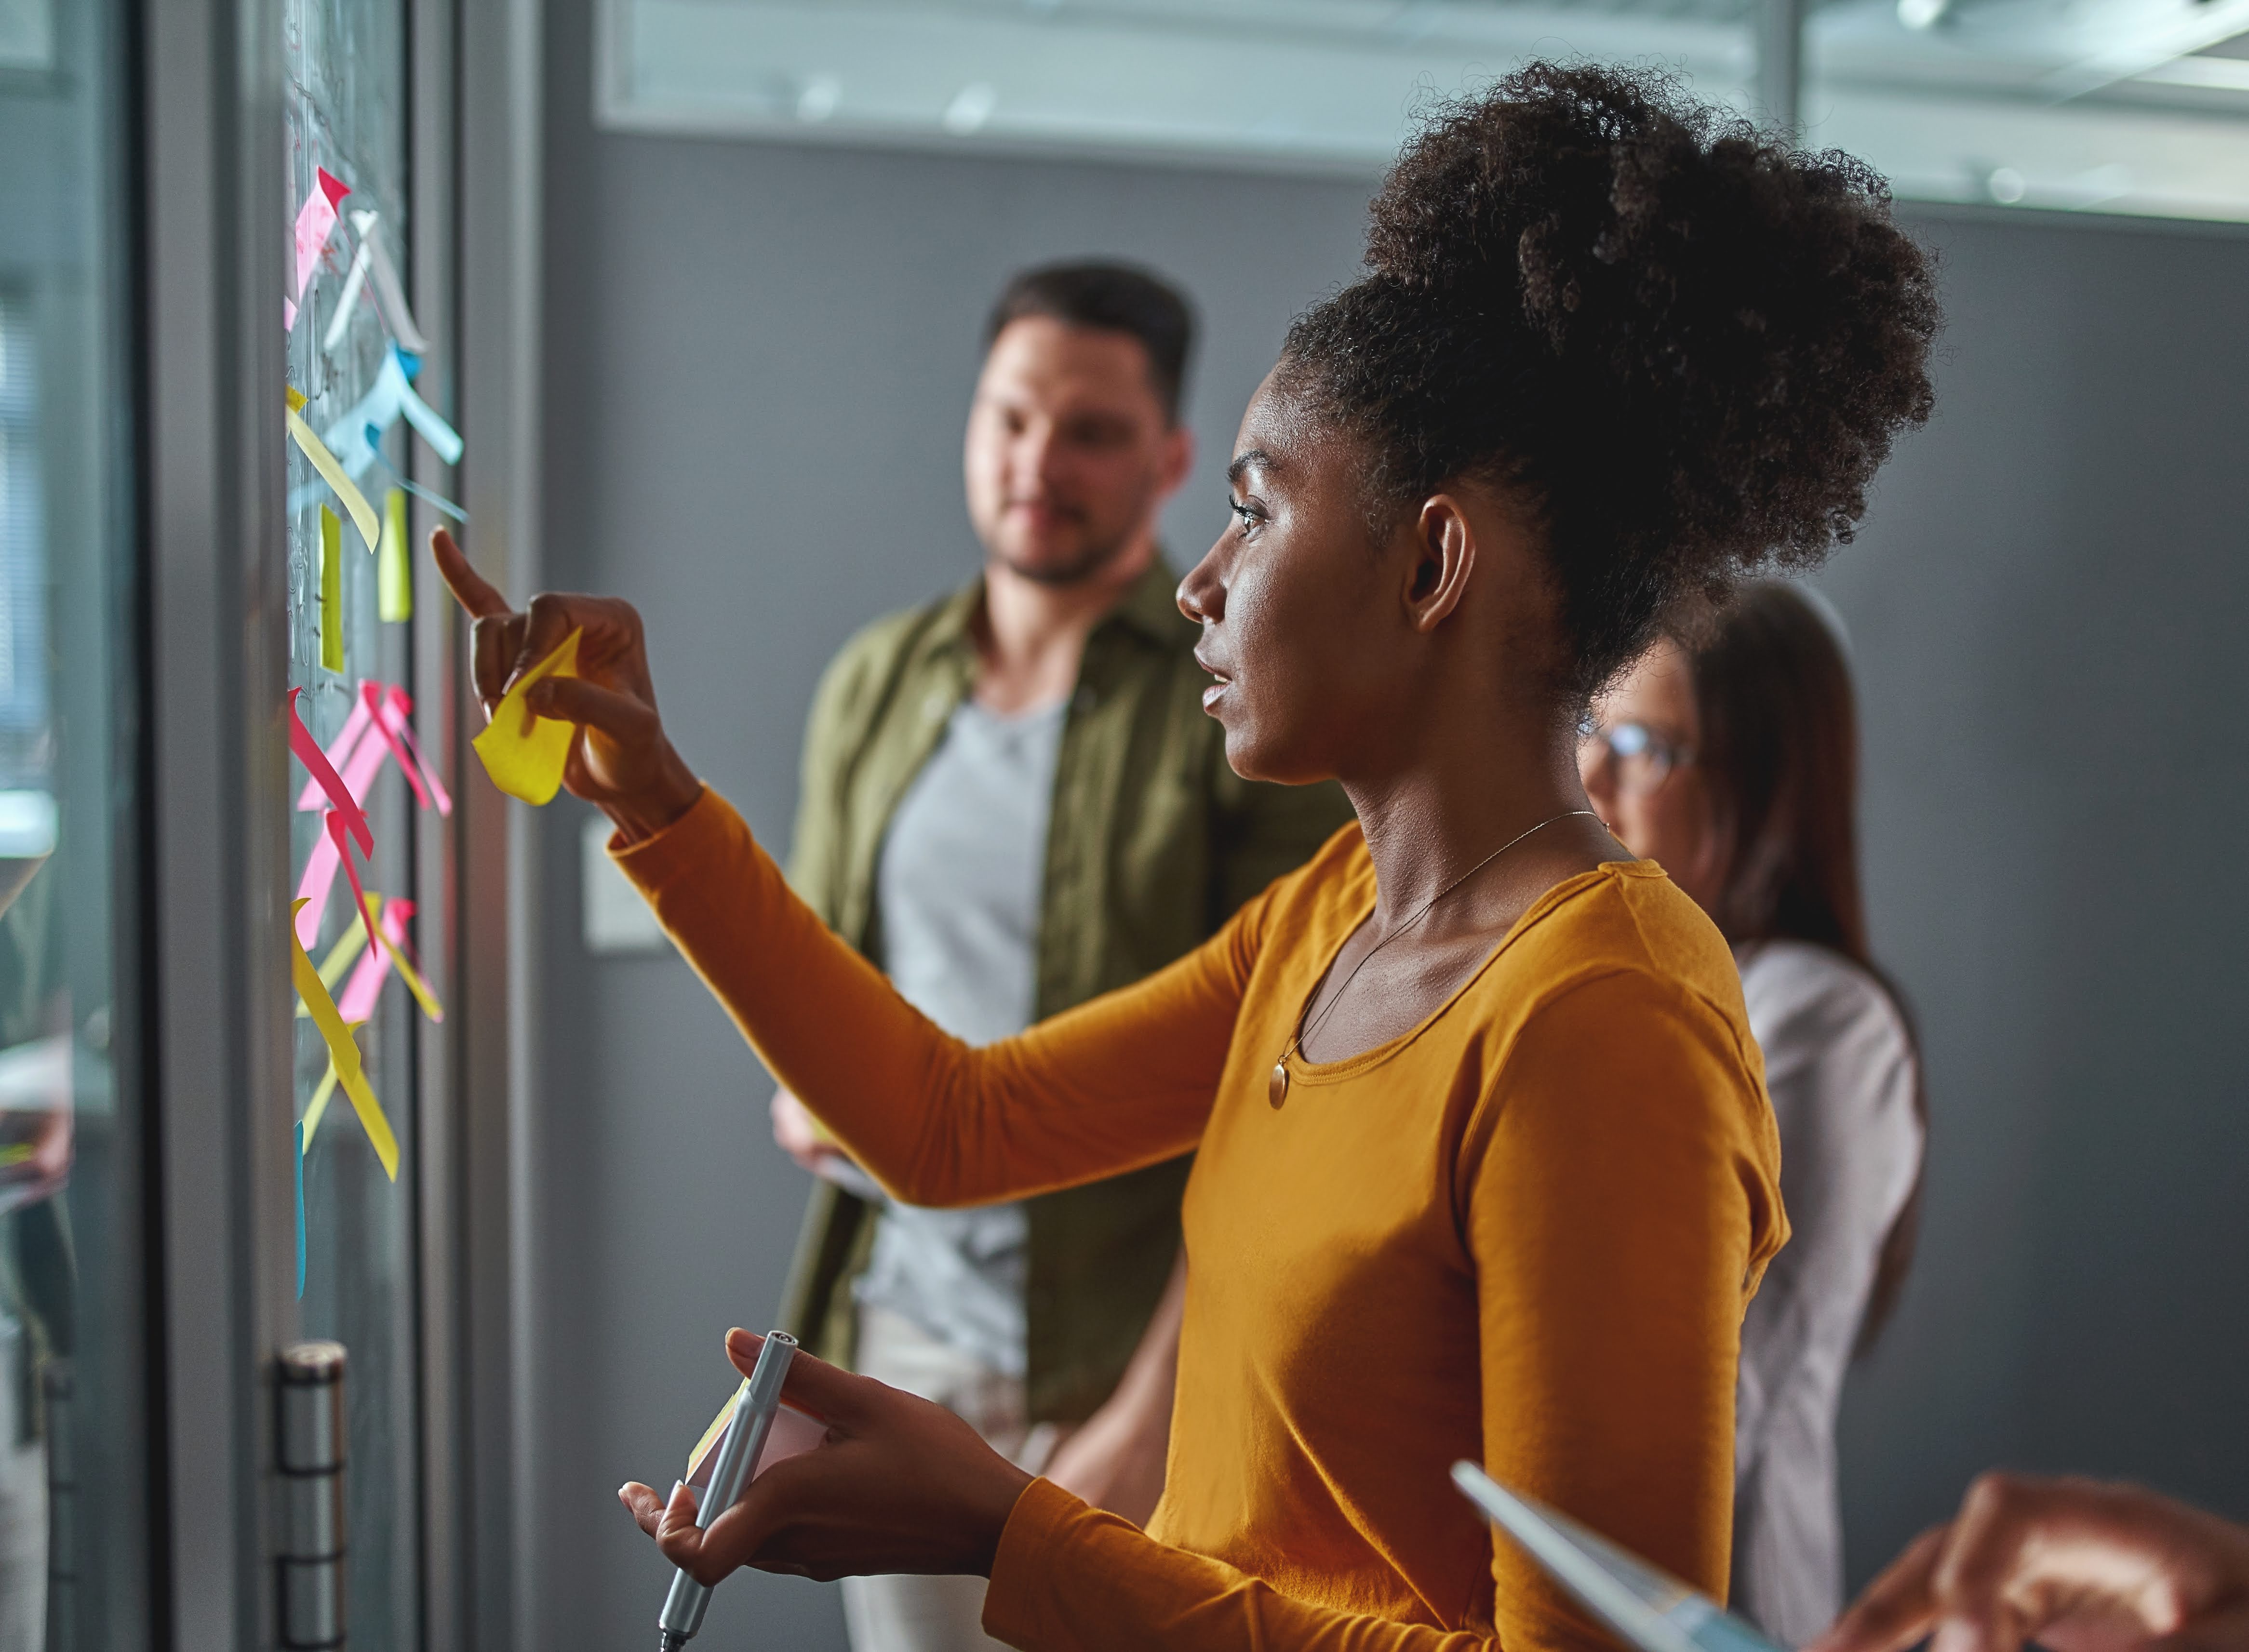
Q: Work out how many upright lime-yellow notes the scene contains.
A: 2